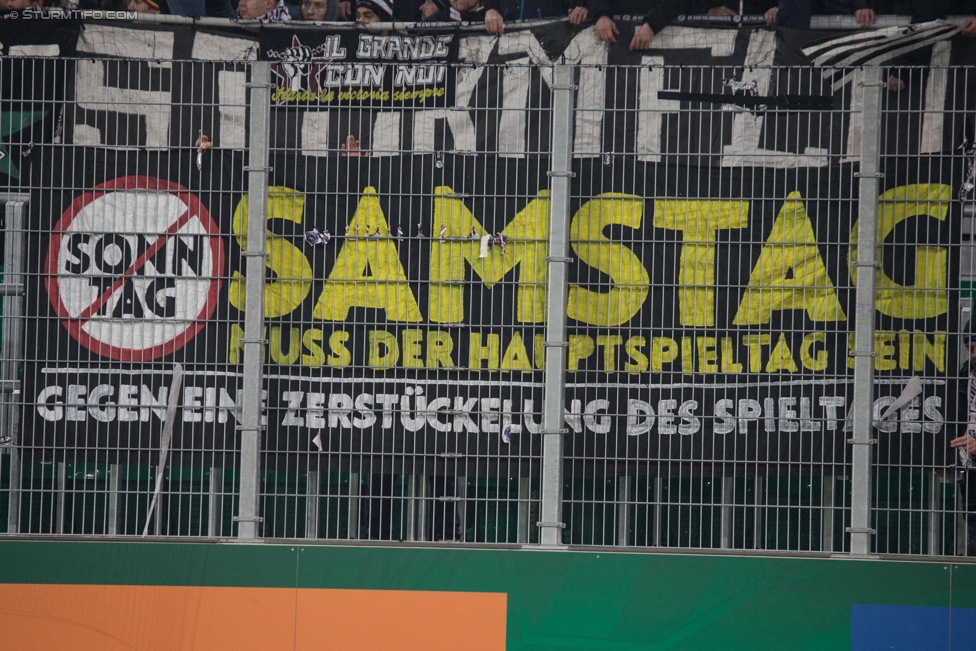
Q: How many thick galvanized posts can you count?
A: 3